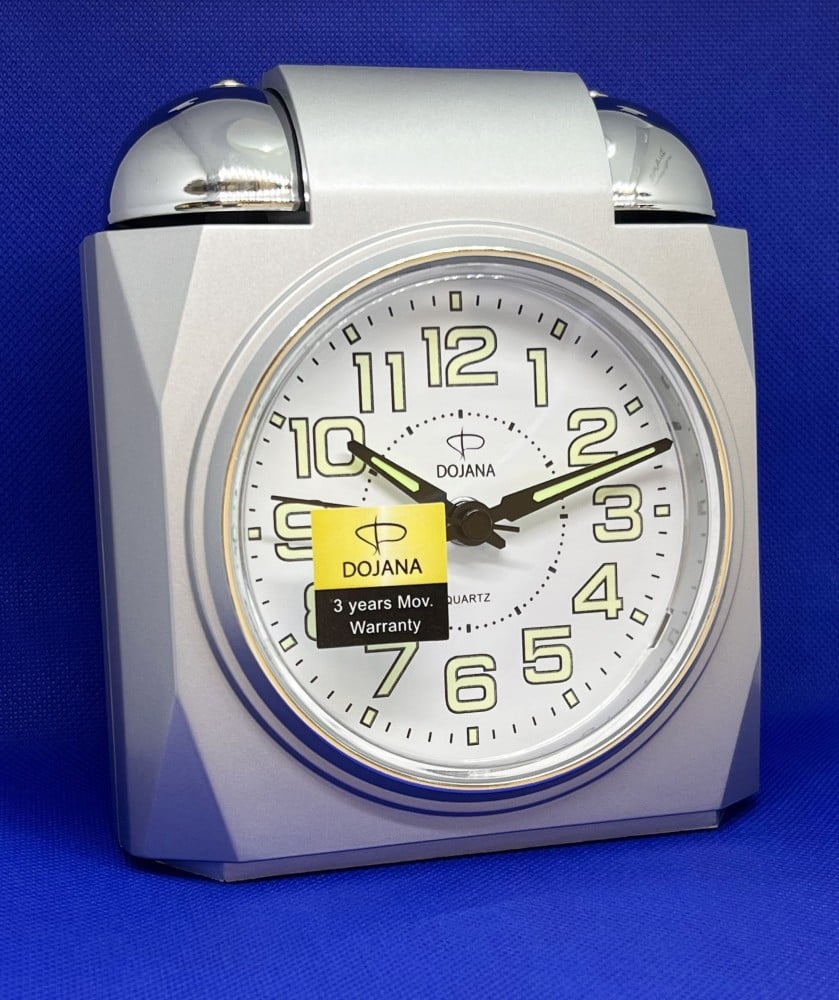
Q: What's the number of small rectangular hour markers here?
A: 12